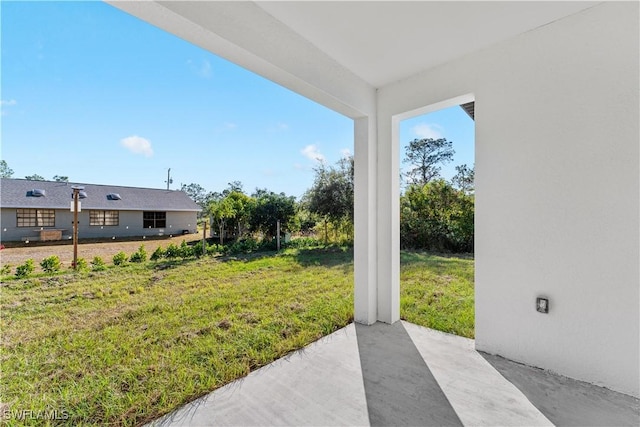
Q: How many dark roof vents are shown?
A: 3